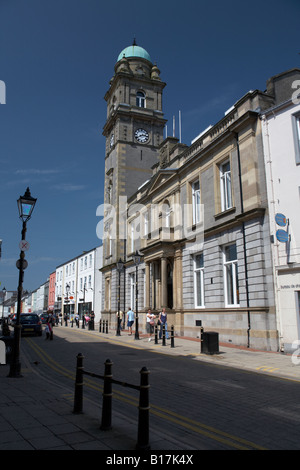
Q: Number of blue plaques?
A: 2